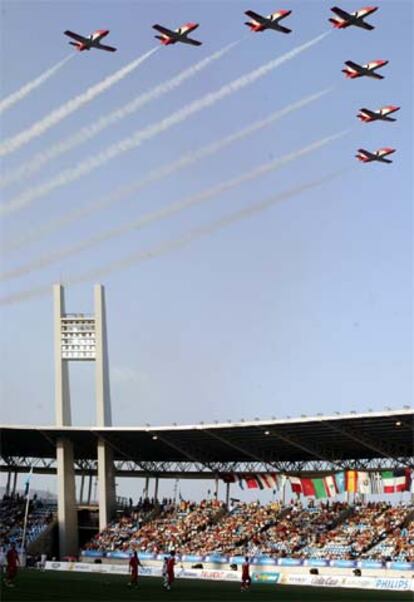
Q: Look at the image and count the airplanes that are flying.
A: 7